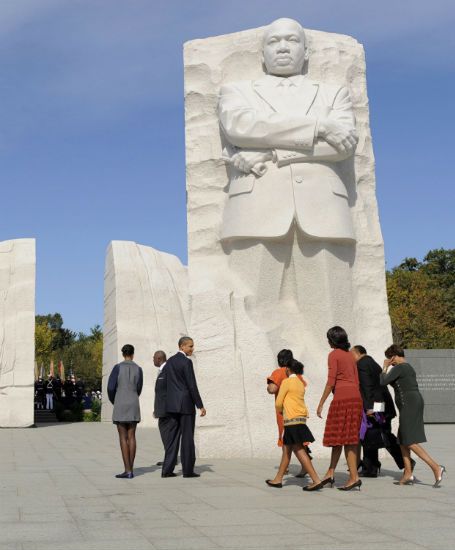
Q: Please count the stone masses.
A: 3